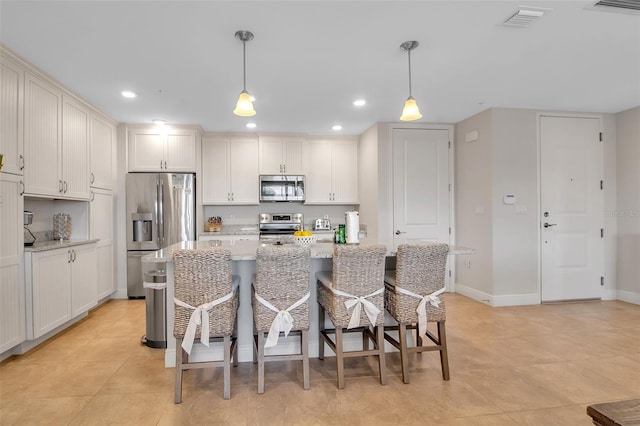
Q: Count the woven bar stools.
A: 4